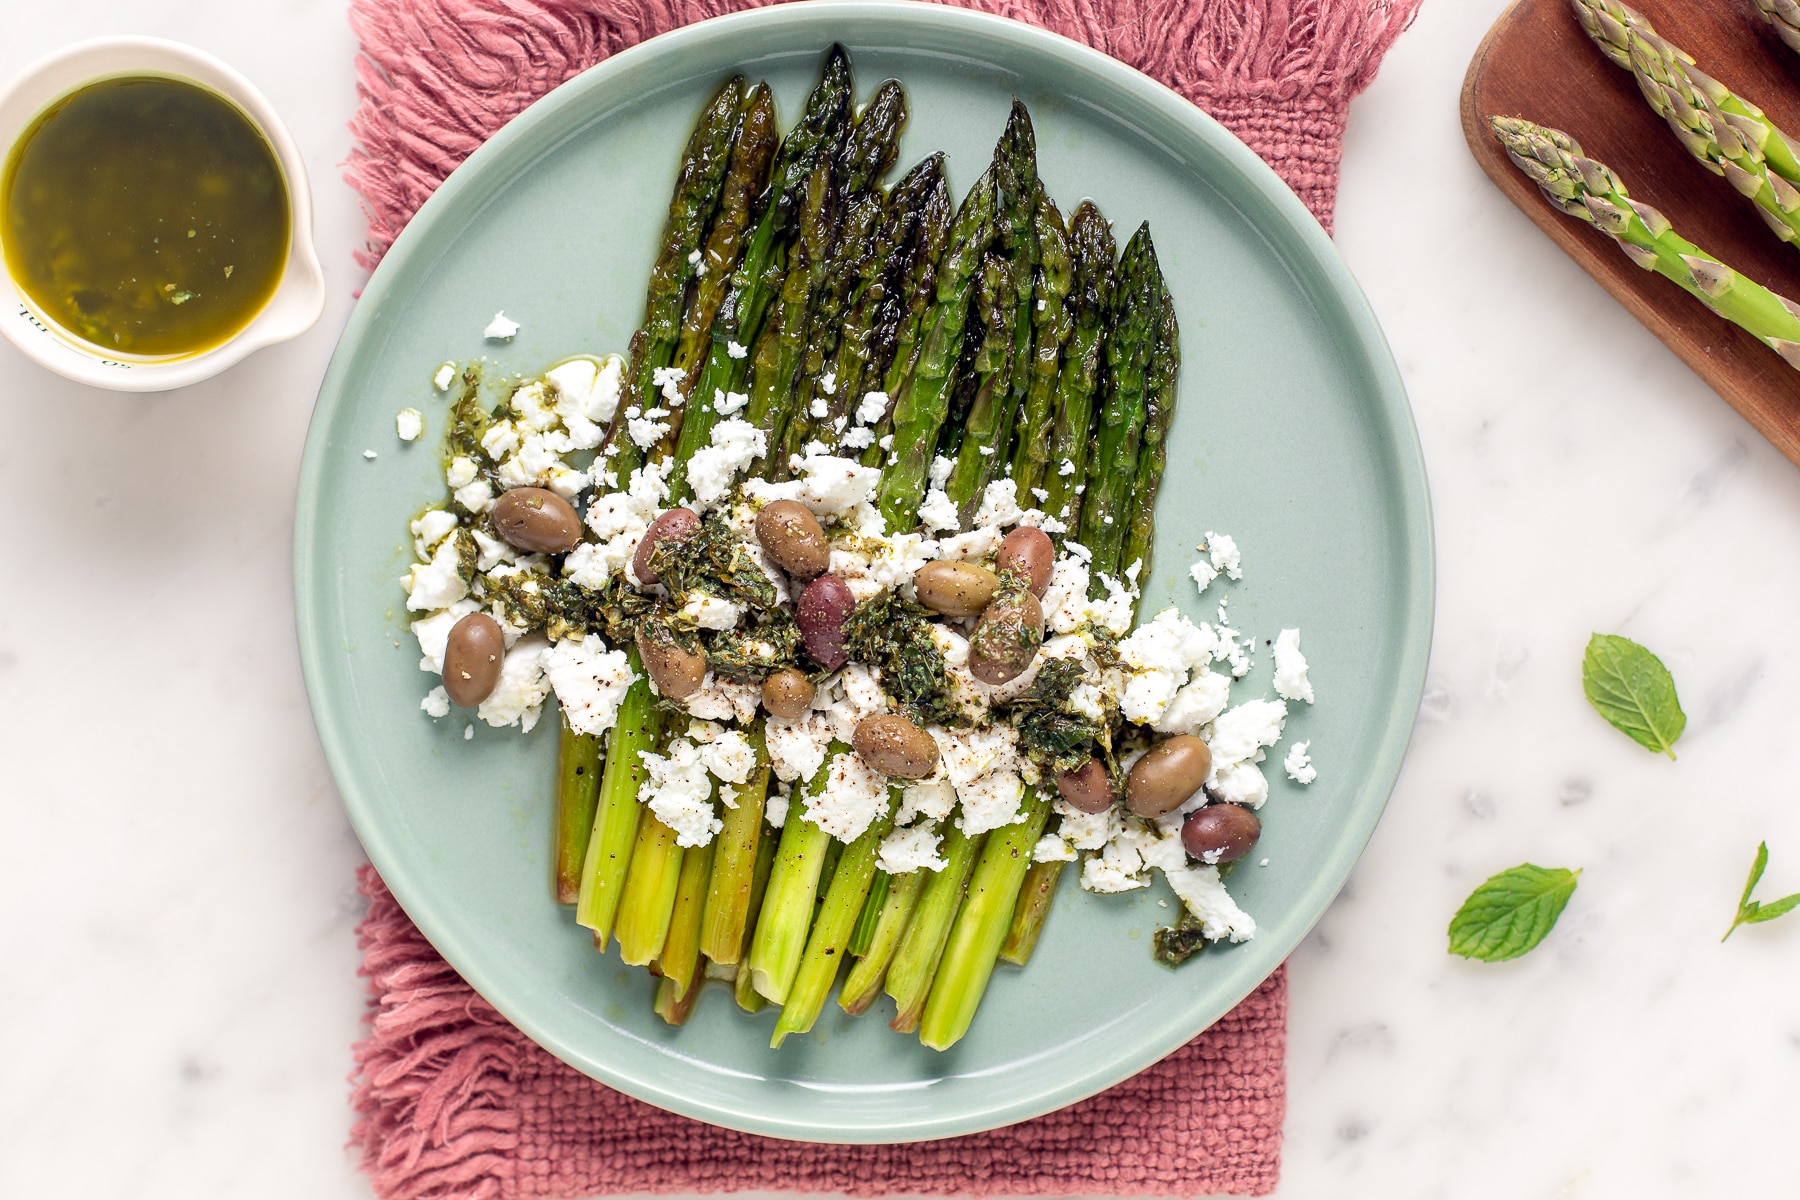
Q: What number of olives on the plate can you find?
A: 14